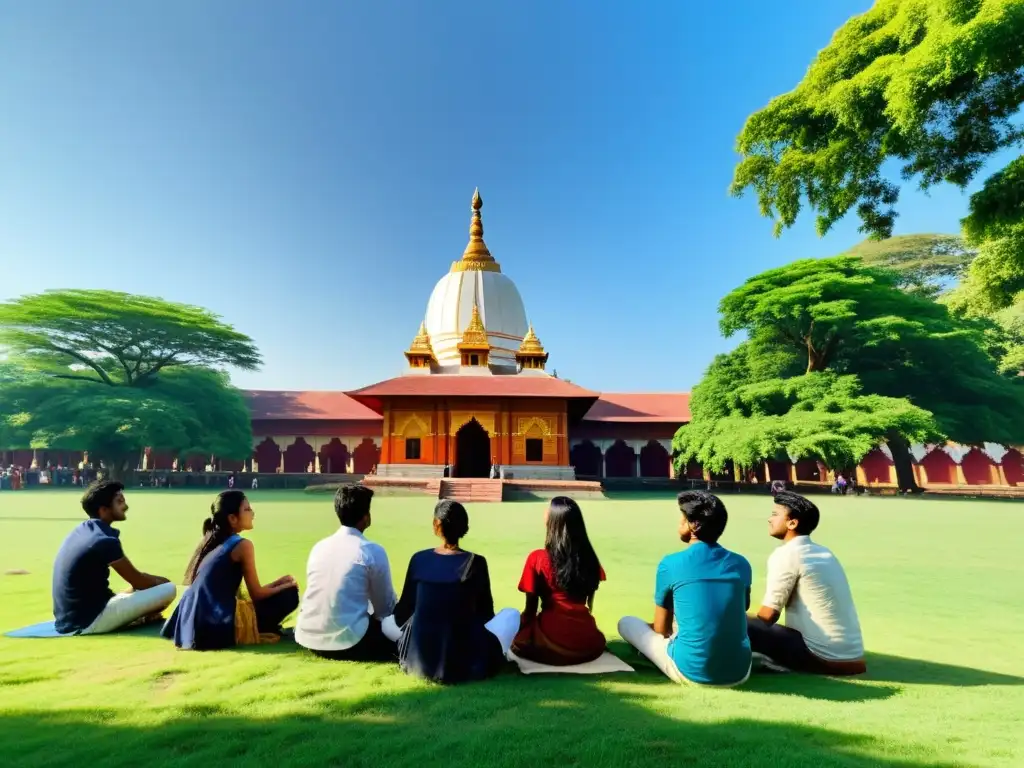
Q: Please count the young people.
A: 7